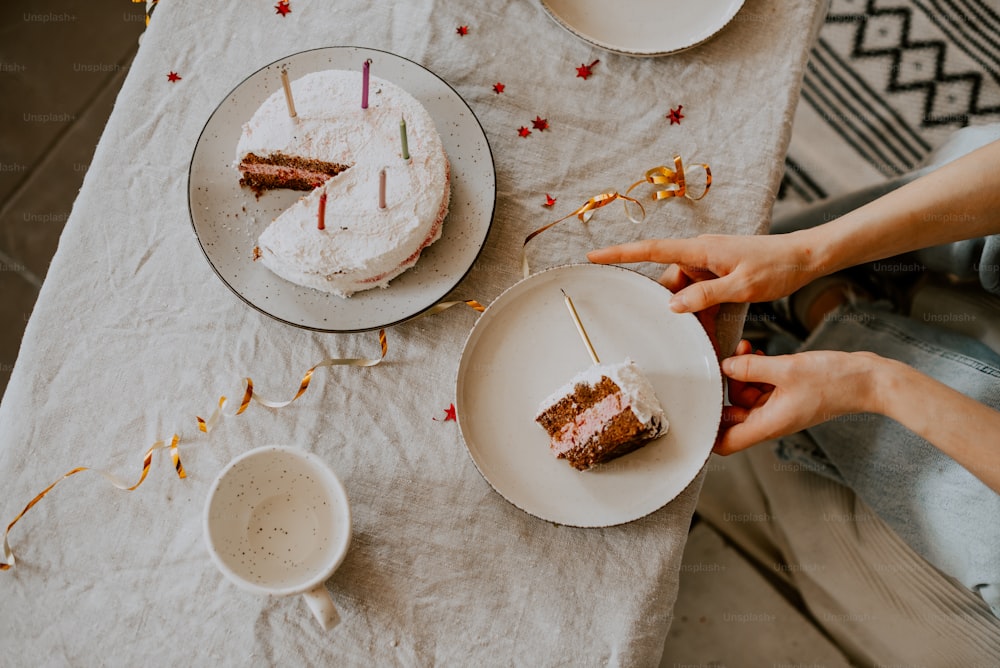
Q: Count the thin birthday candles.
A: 6